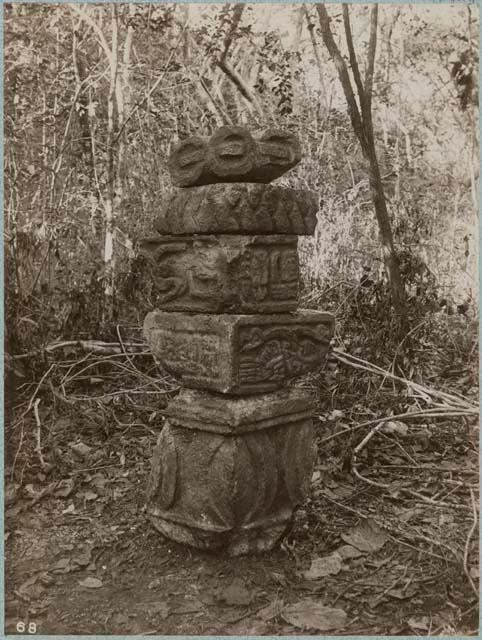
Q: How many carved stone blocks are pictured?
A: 5